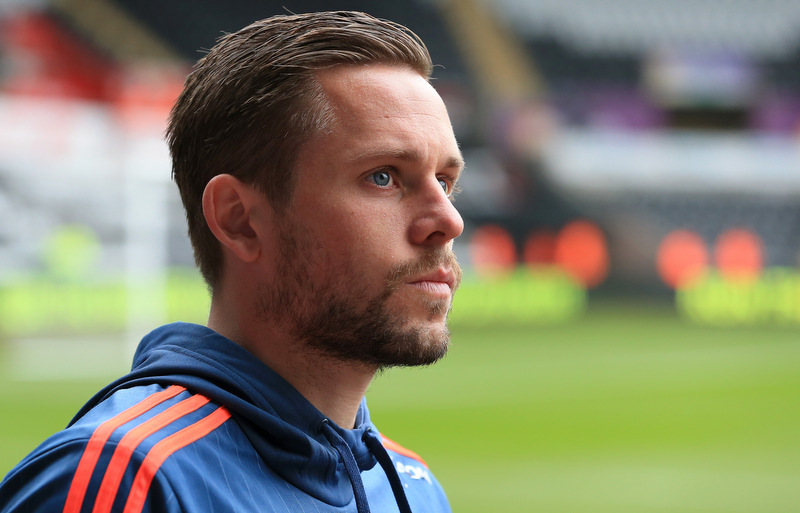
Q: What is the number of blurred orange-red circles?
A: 5